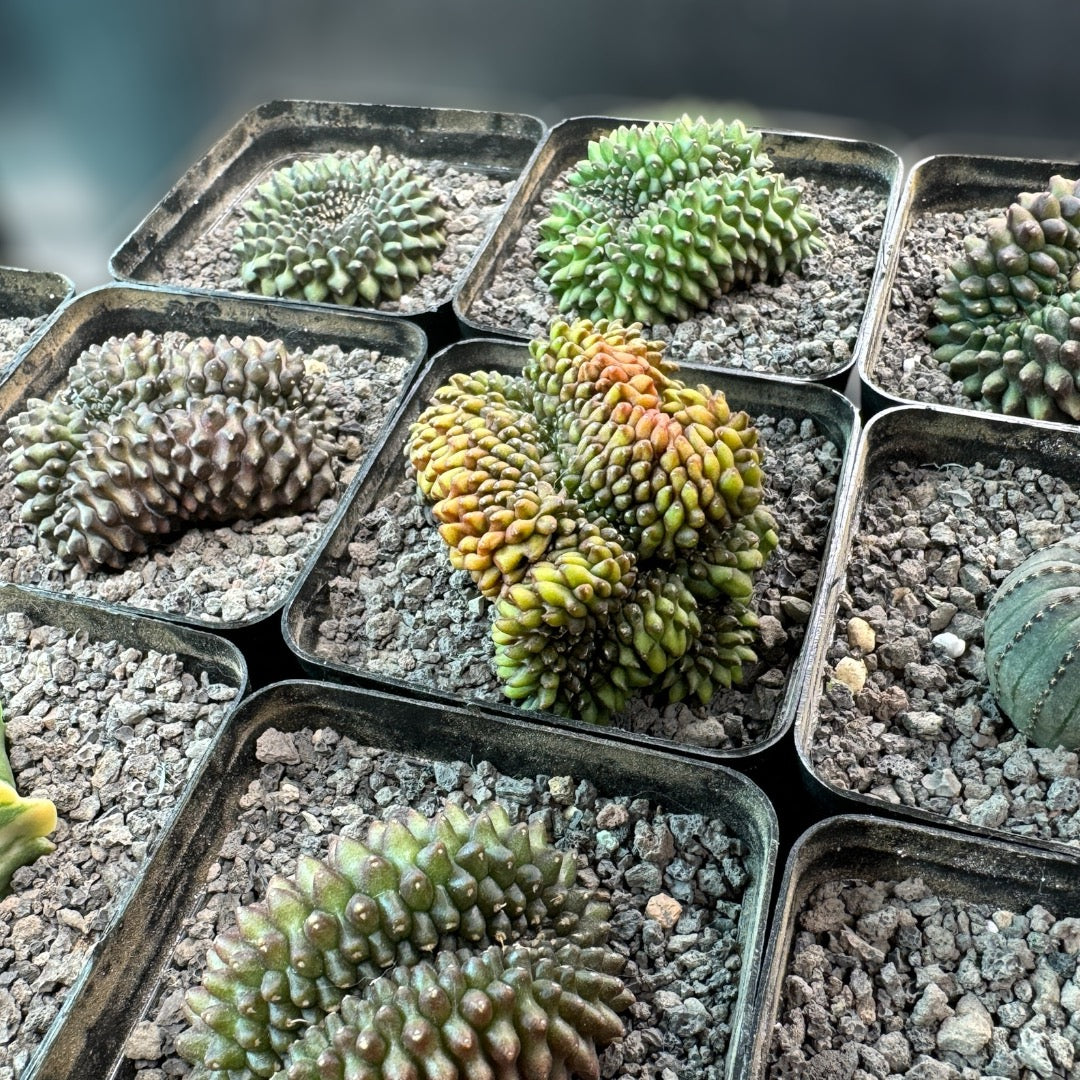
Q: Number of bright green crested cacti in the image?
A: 1